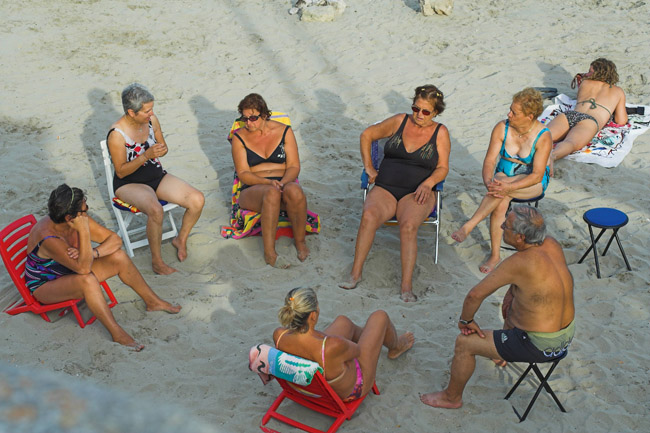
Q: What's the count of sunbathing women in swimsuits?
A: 7